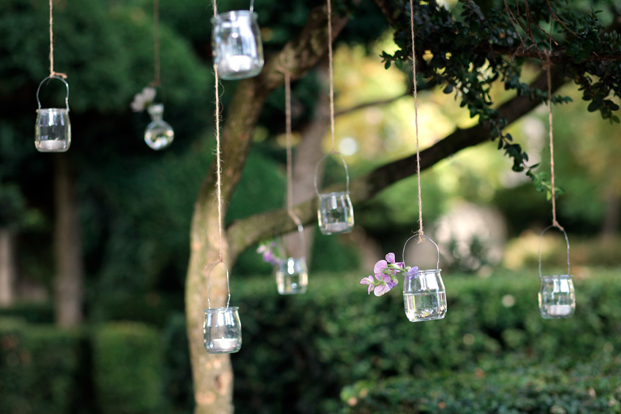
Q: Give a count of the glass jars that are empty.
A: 0